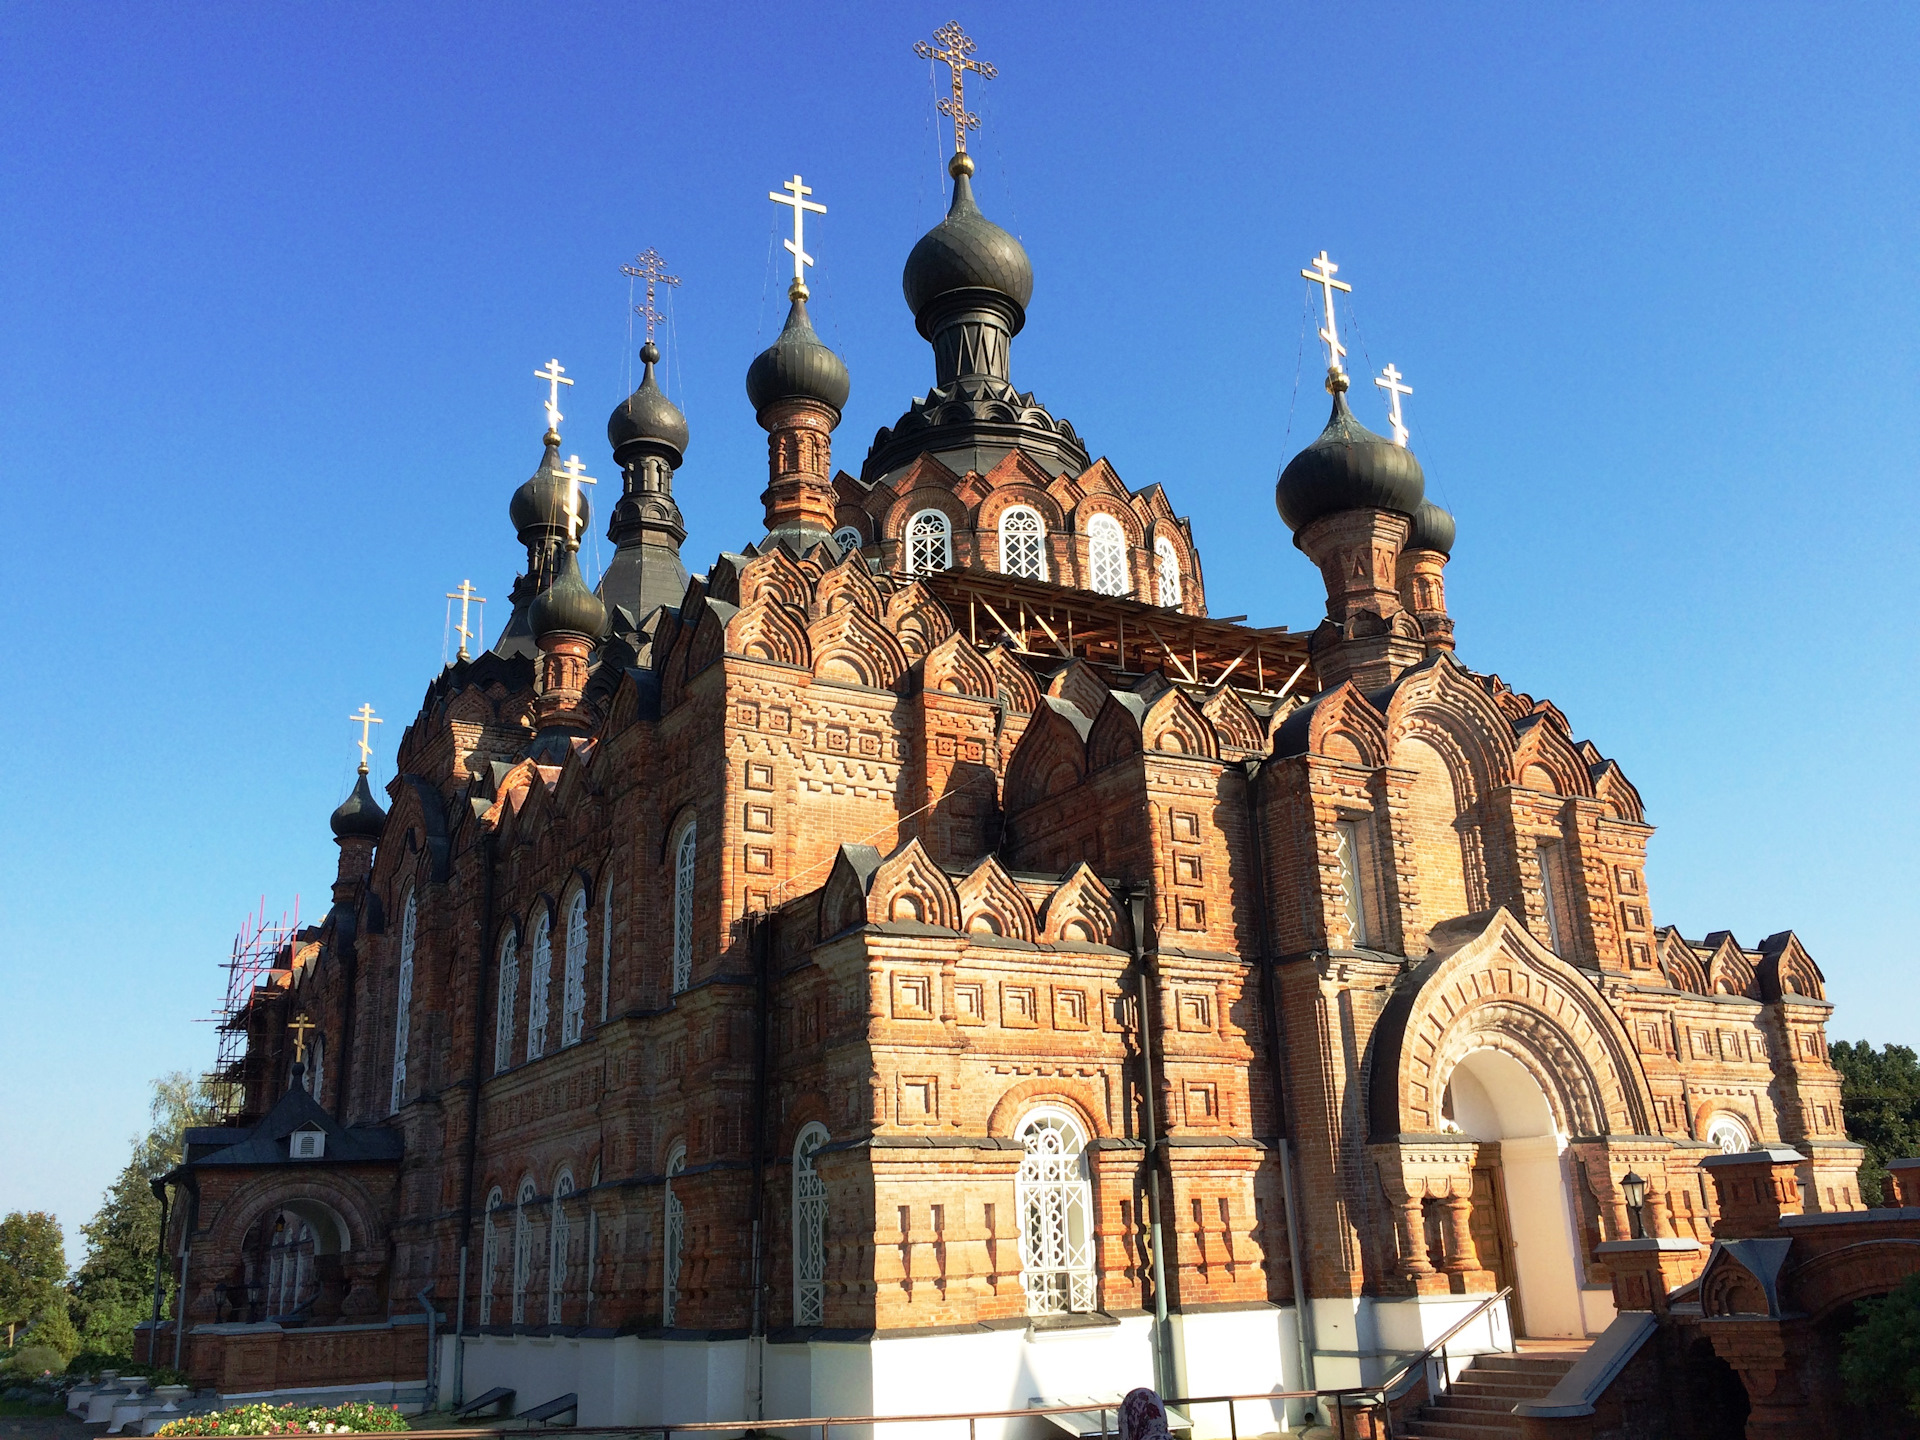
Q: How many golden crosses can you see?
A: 10